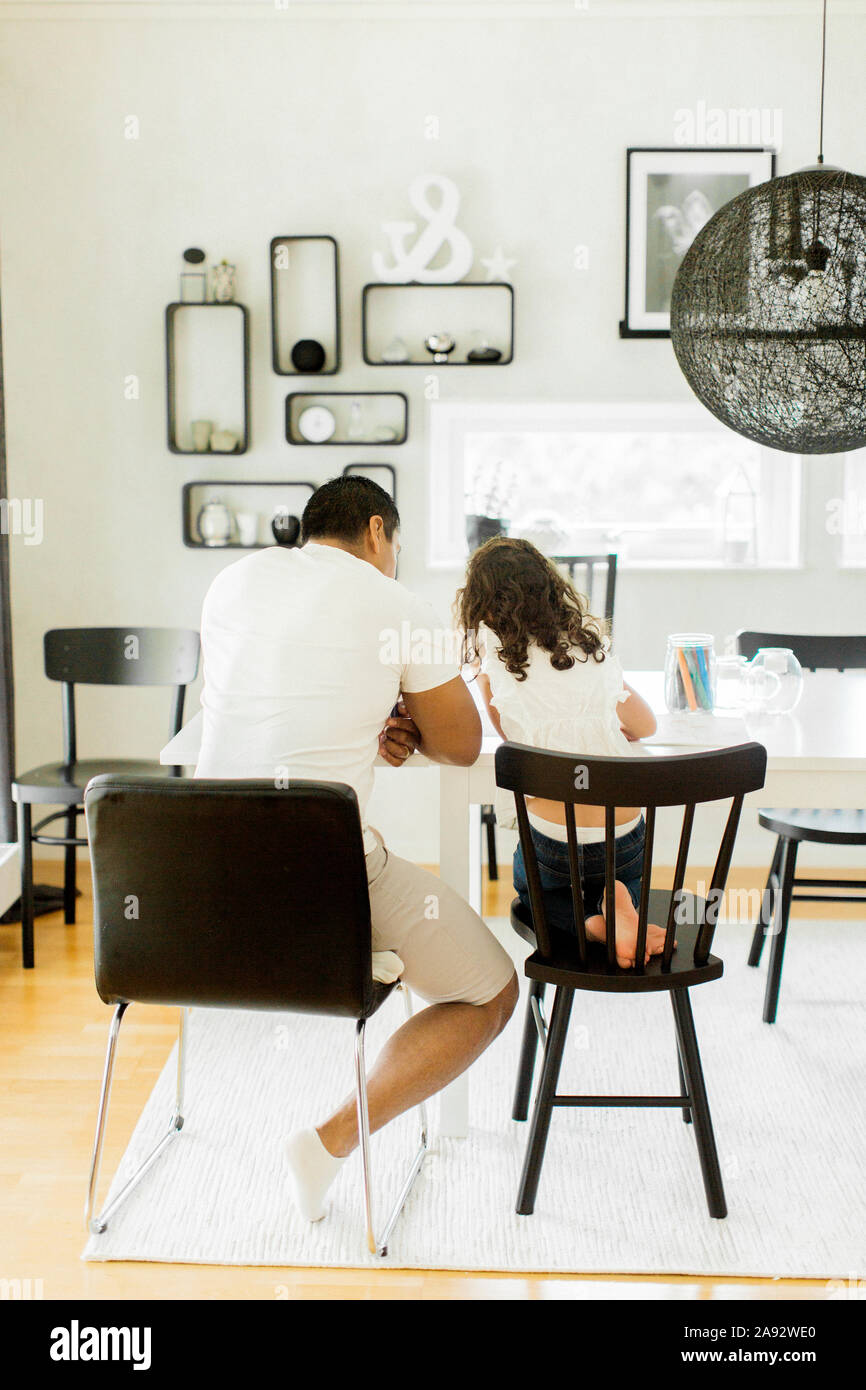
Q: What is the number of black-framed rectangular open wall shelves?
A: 6